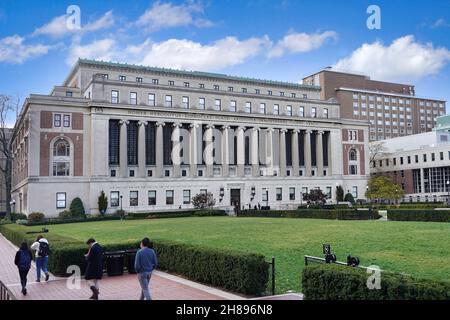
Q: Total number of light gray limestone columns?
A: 14